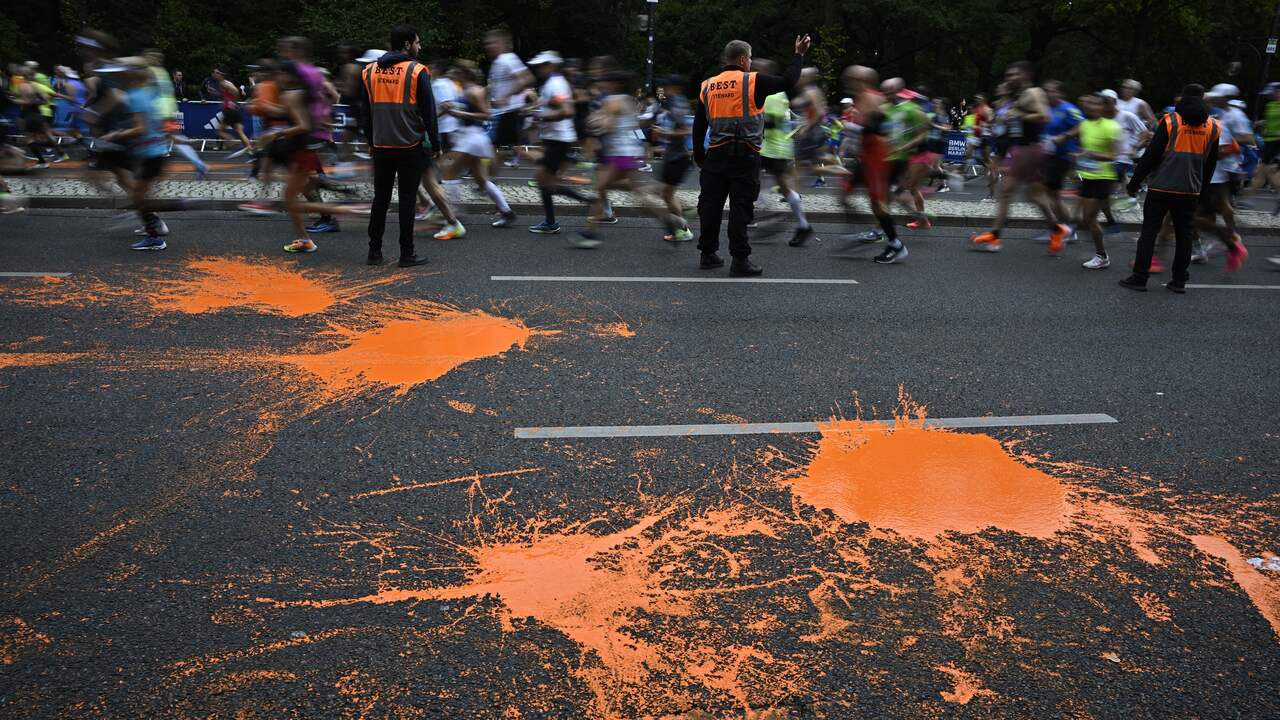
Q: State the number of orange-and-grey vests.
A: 3